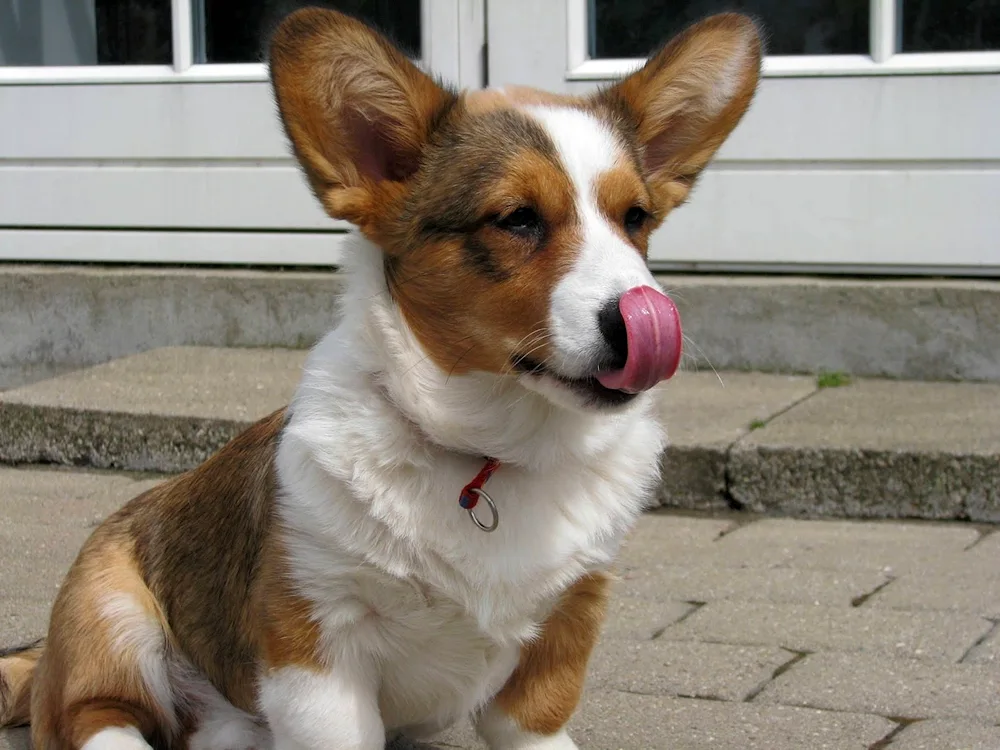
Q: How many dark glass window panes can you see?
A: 4